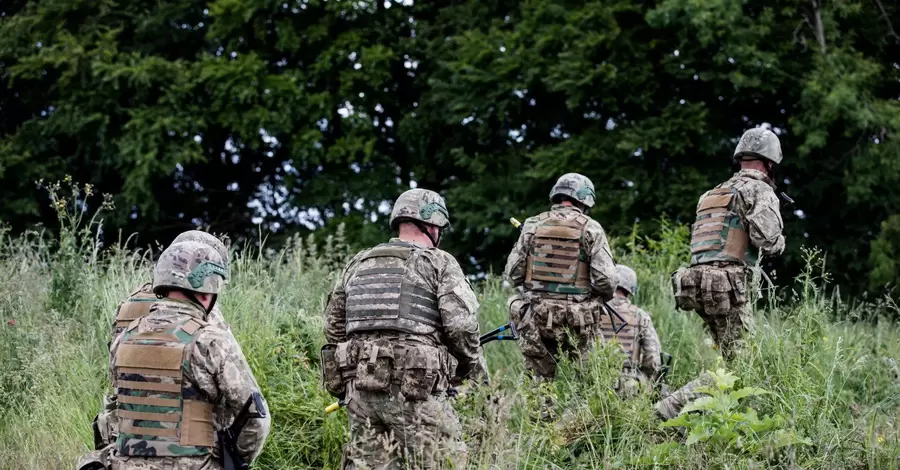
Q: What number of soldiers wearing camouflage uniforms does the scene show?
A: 6